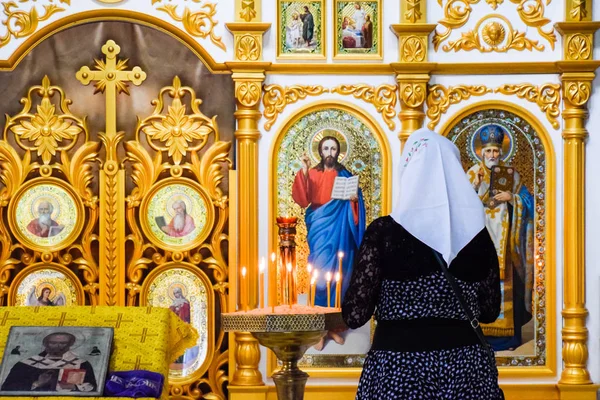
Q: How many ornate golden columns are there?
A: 3